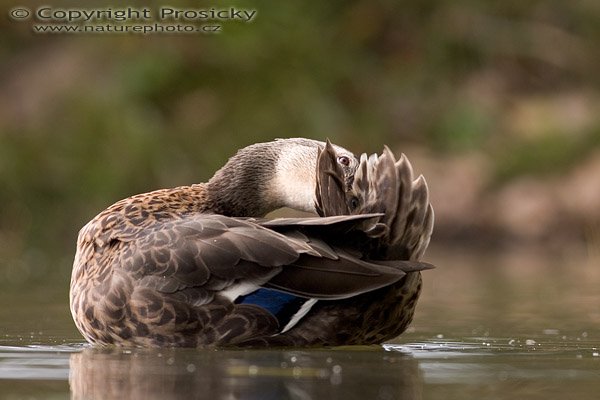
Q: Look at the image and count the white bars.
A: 2